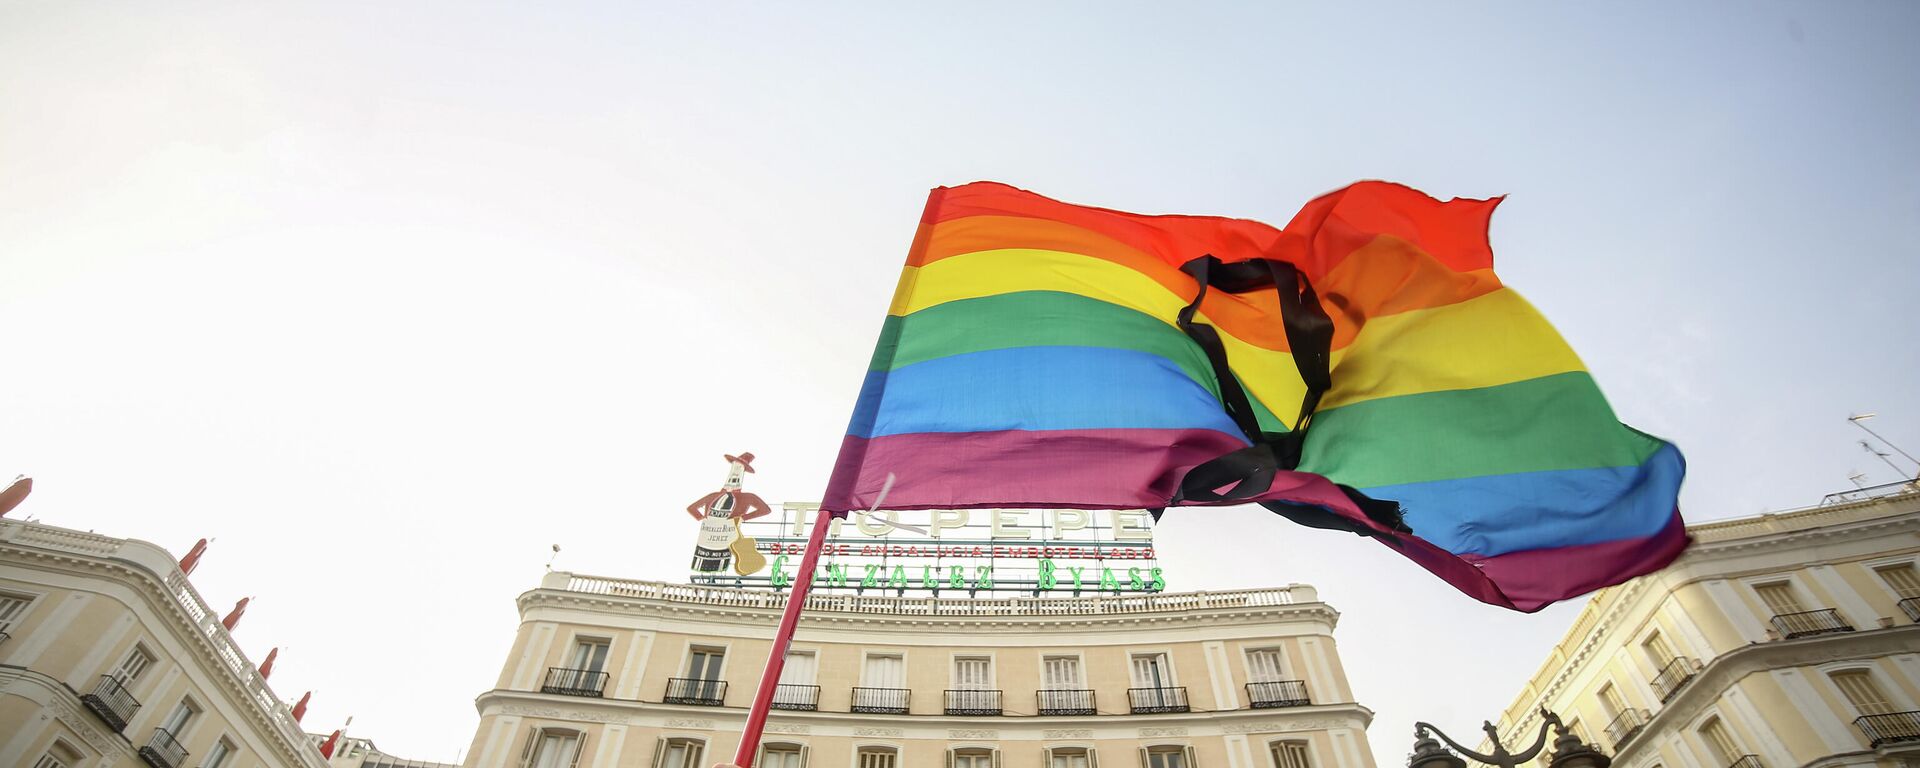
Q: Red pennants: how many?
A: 6